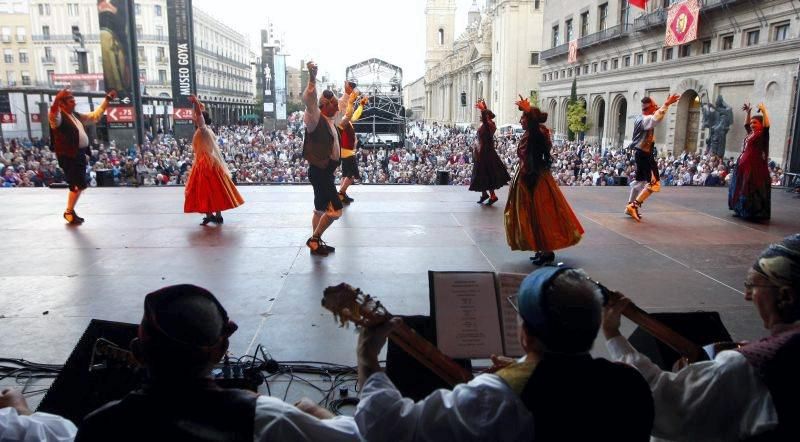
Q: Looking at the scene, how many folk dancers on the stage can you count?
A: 8